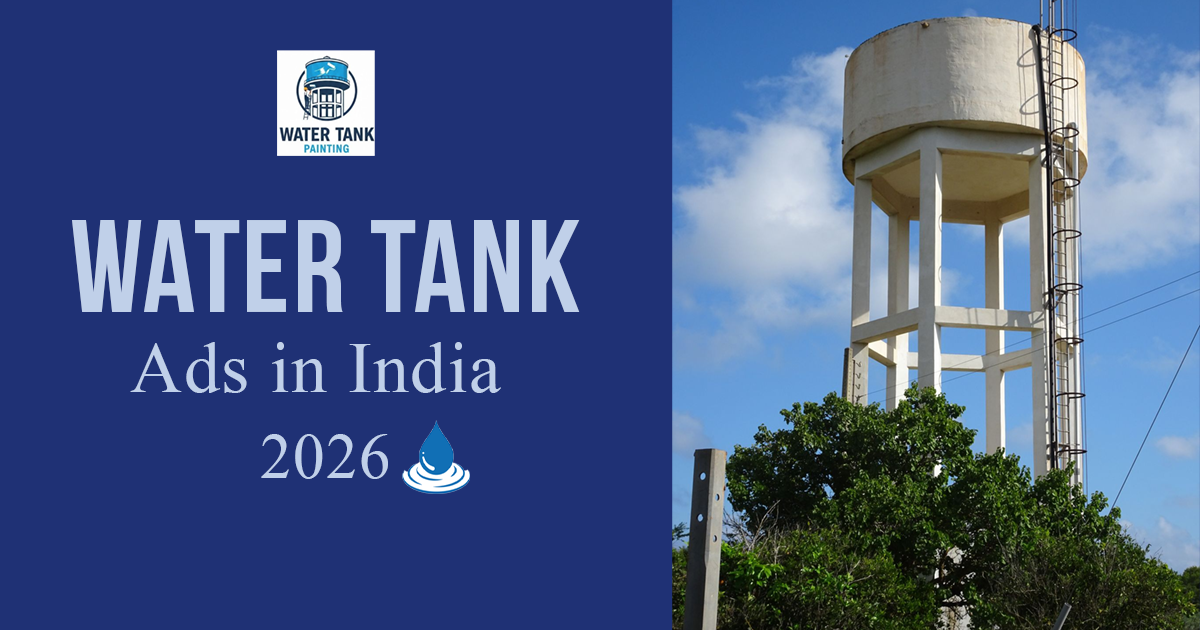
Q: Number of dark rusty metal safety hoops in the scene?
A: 9